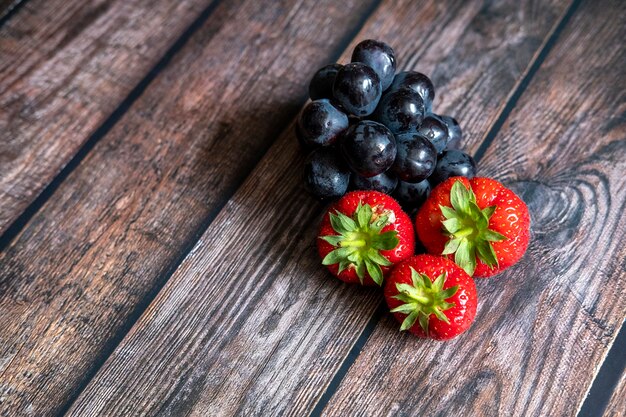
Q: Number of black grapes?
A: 14